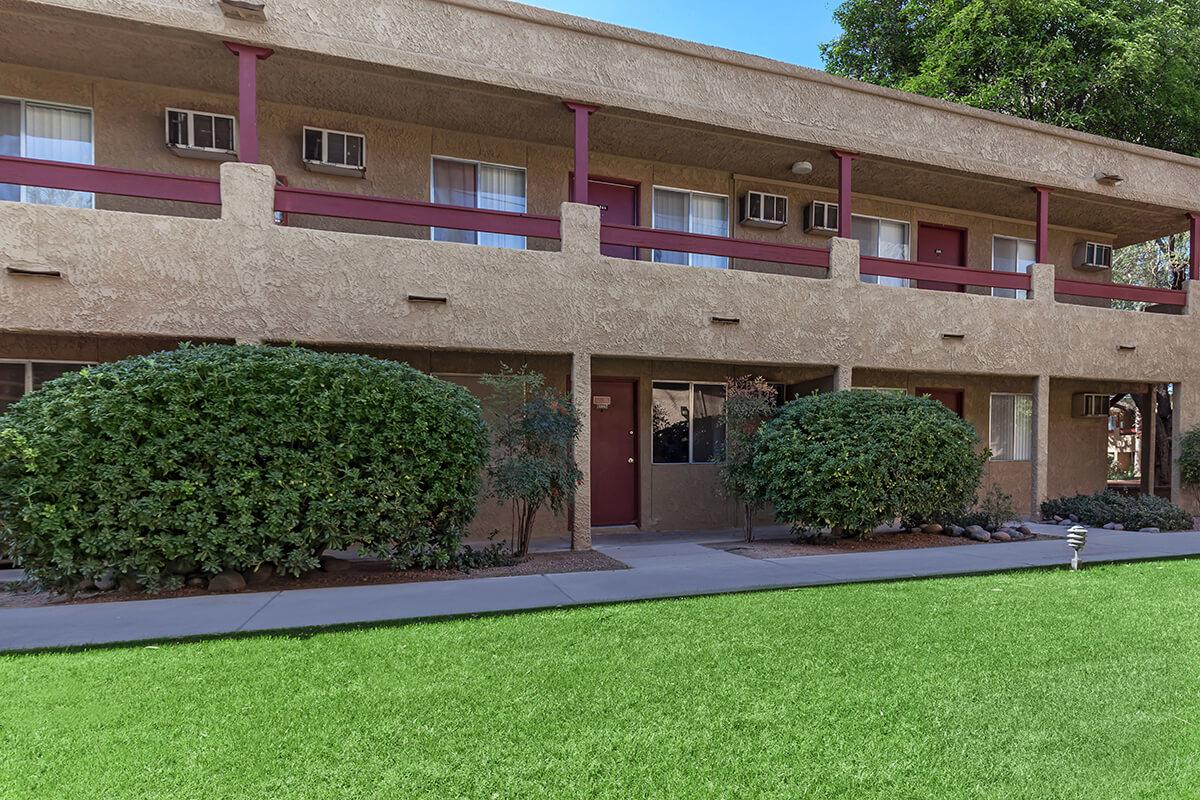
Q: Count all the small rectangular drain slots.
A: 5